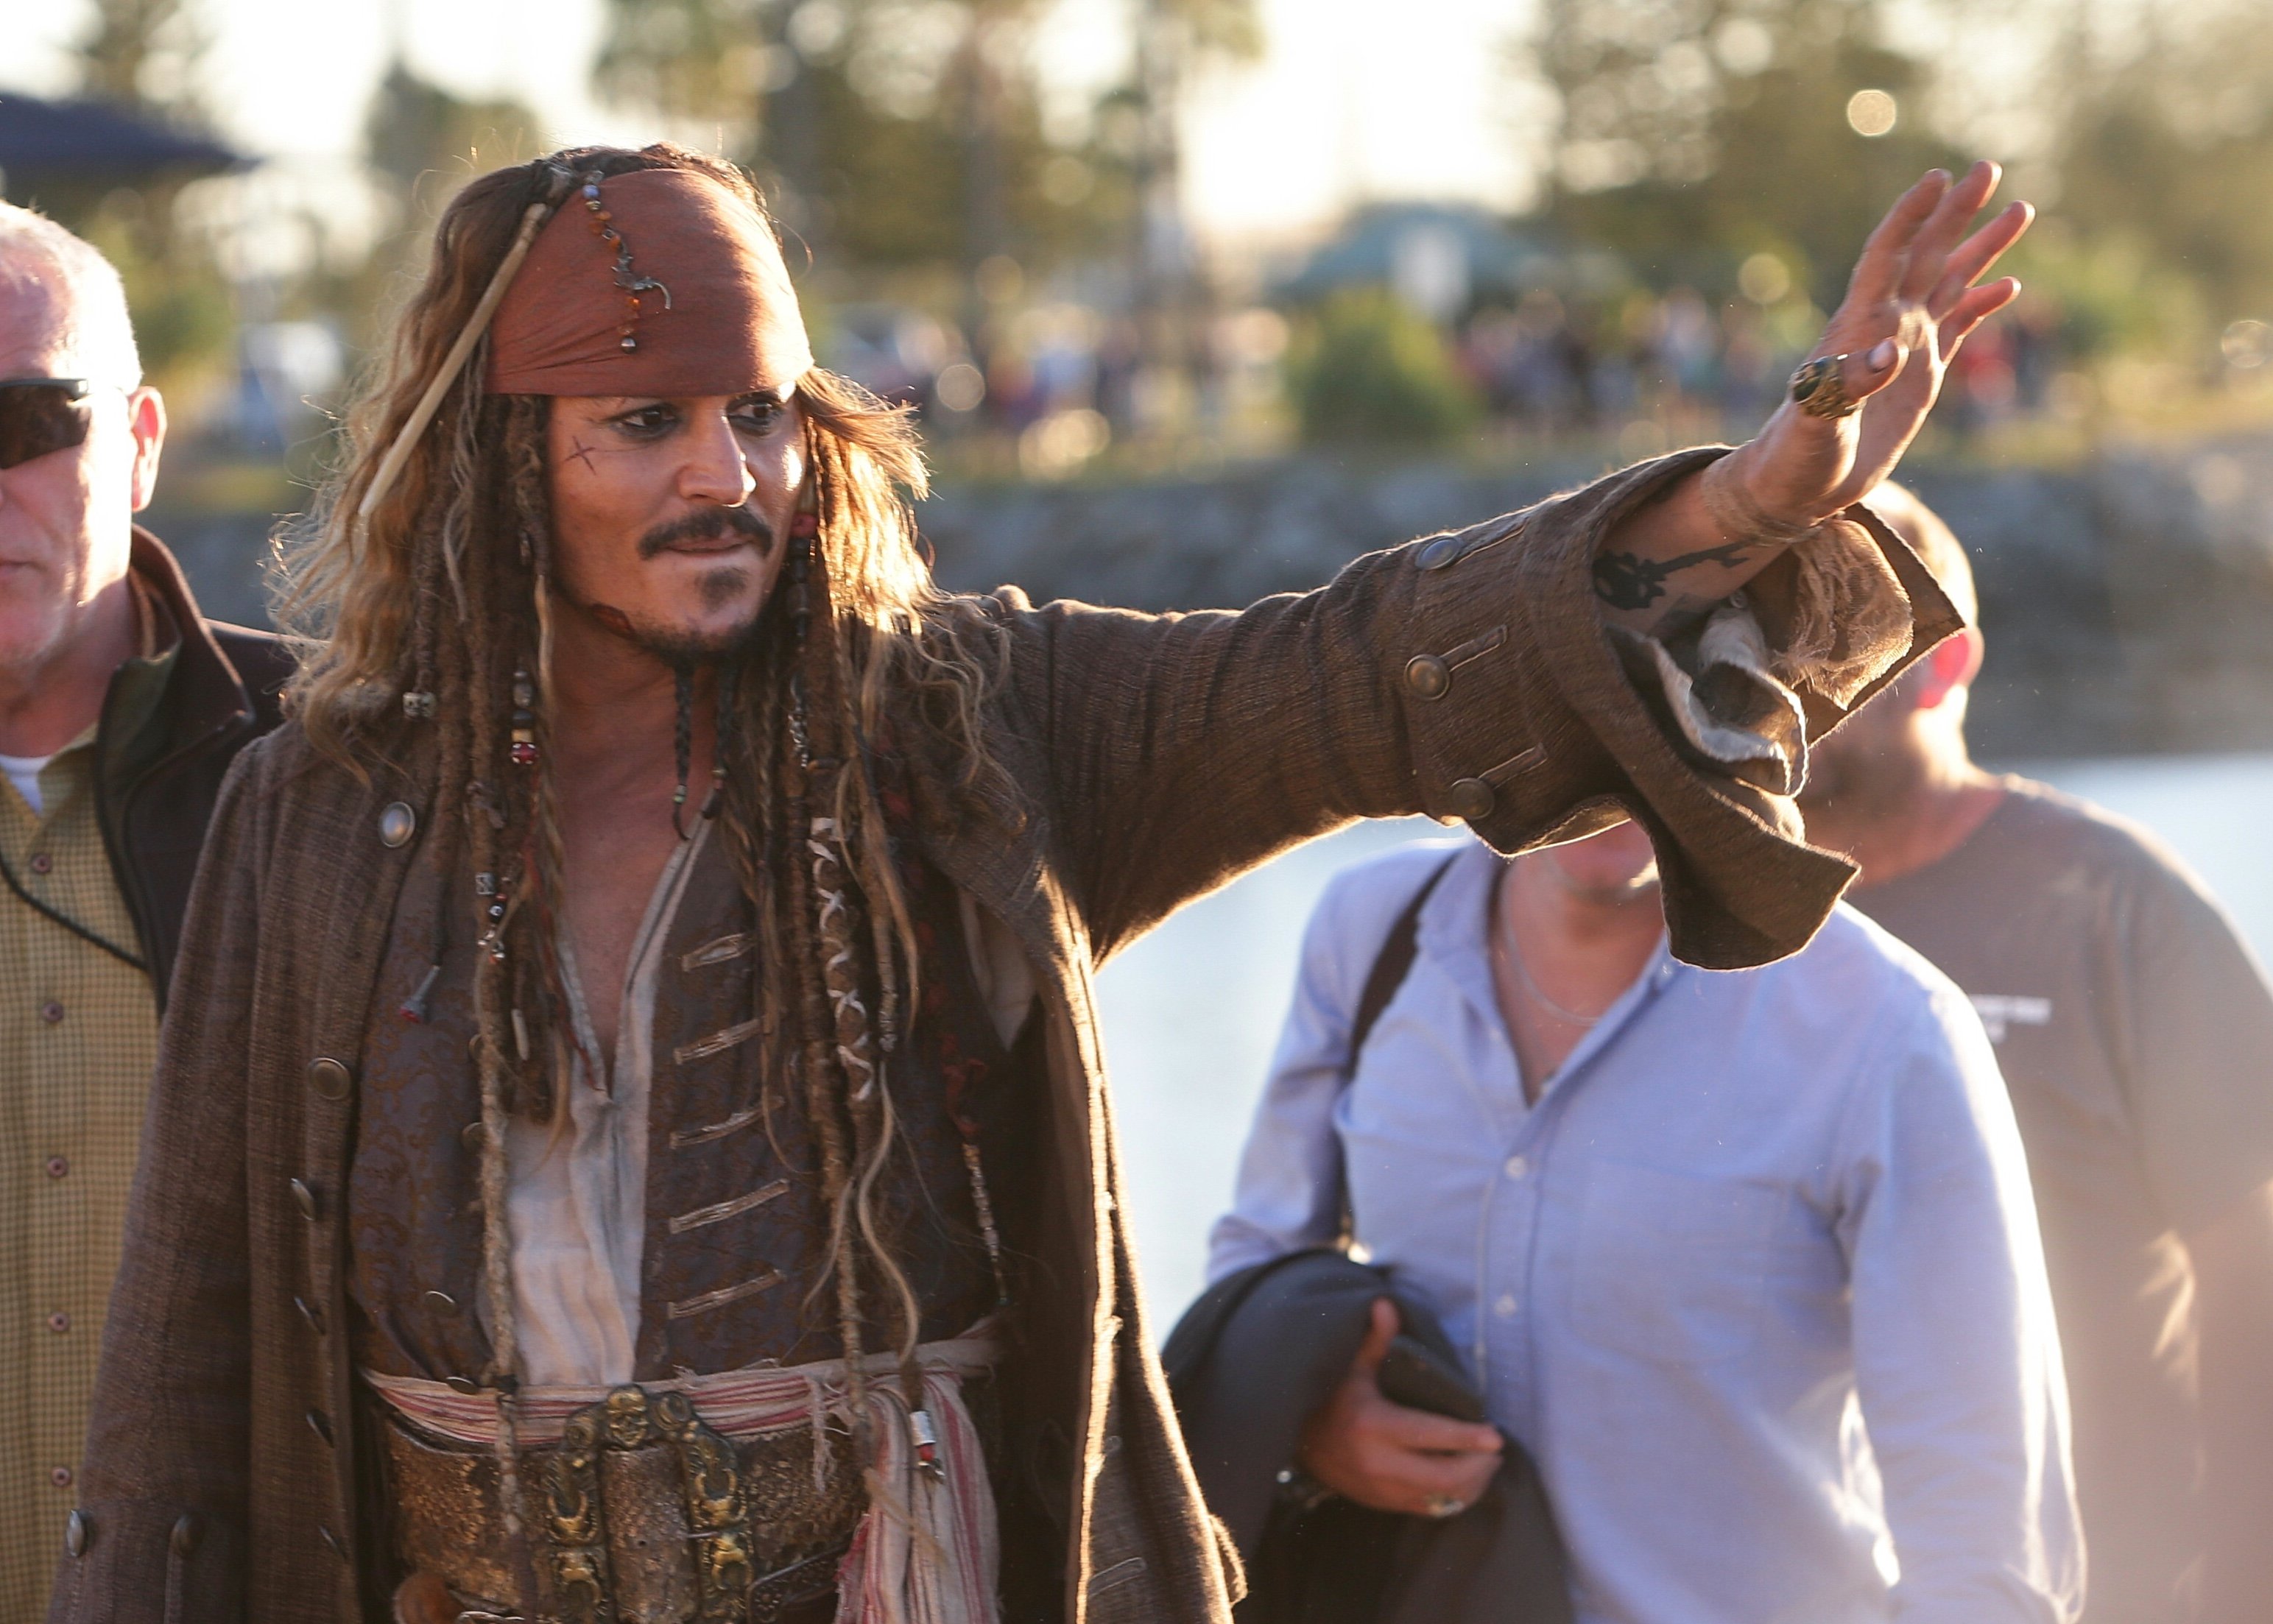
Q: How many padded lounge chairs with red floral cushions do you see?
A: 0